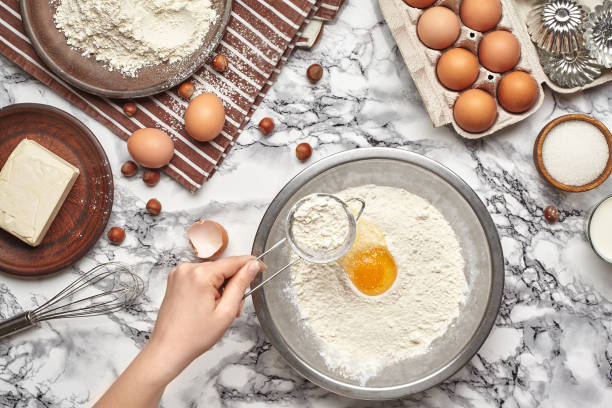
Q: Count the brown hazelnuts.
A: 11